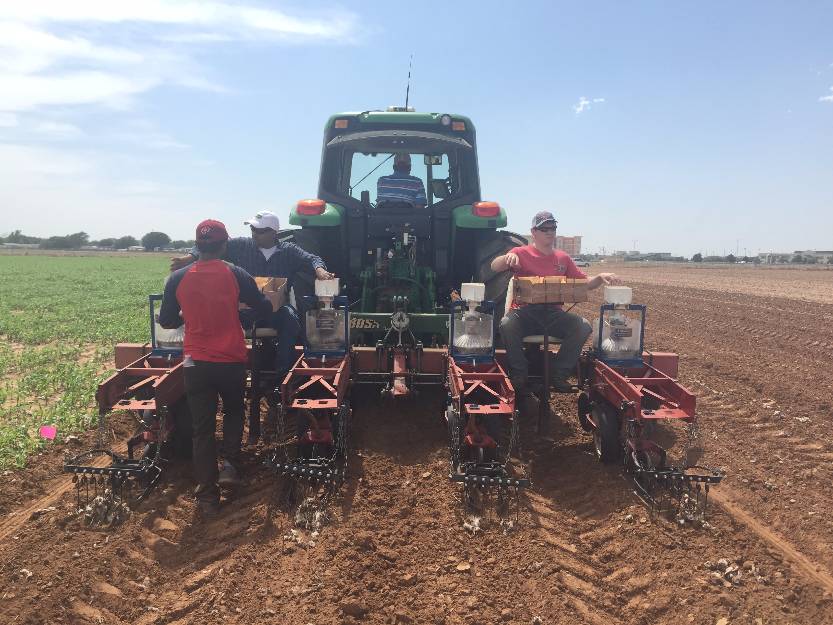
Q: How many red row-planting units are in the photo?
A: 4